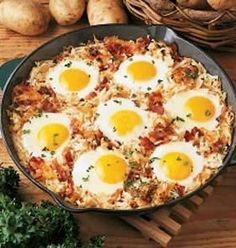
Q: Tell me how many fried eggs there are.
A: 7